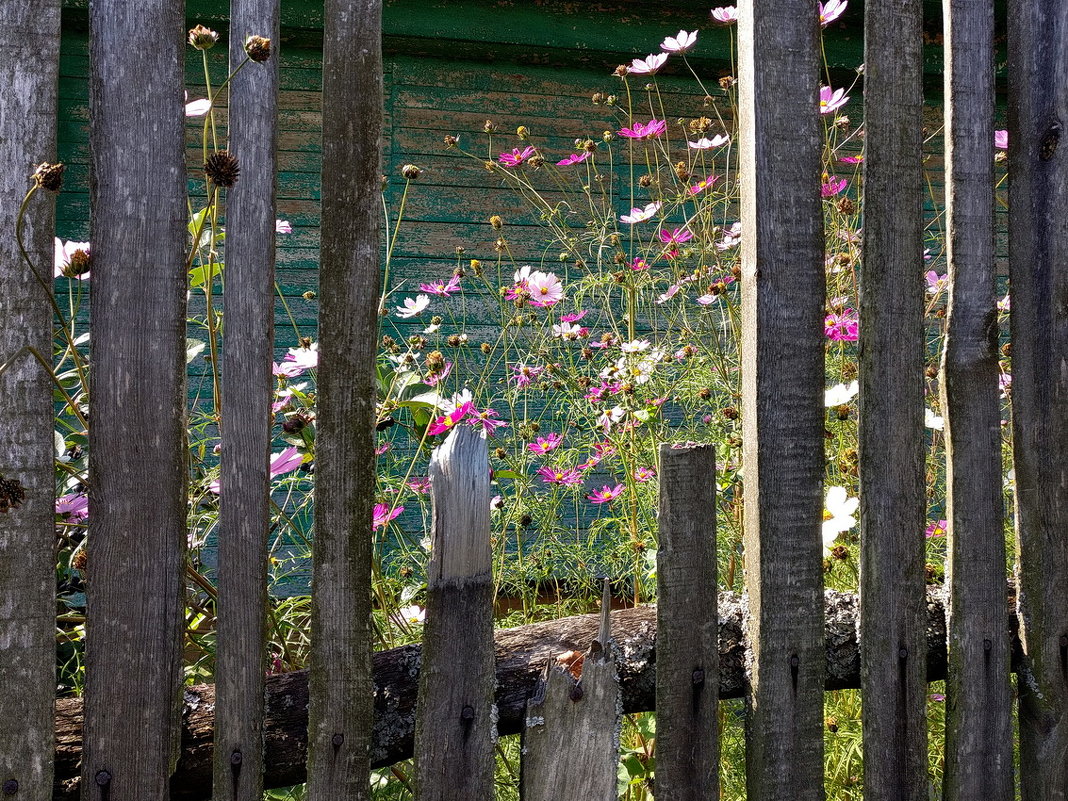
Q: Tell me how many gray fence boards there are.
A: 11